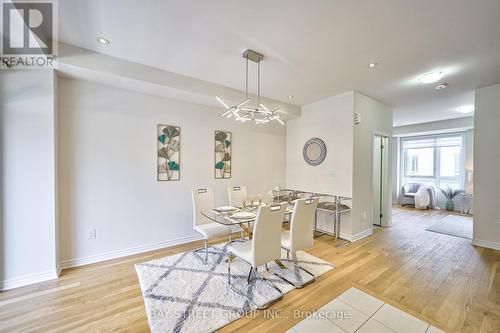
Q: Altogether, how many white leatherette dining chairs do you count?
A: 4